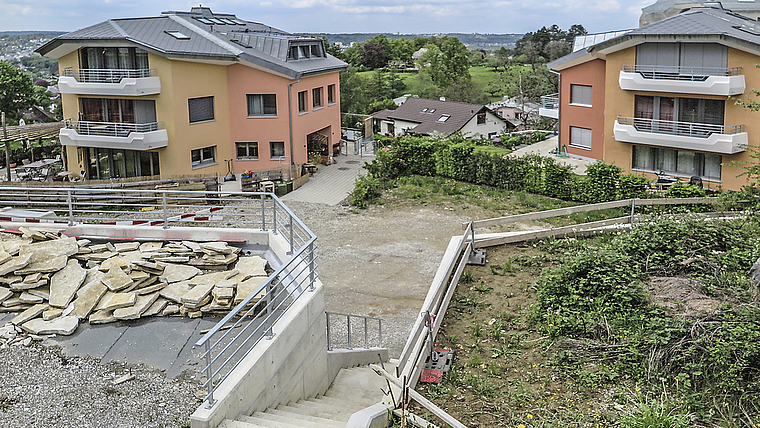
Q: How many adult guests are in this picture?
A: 0